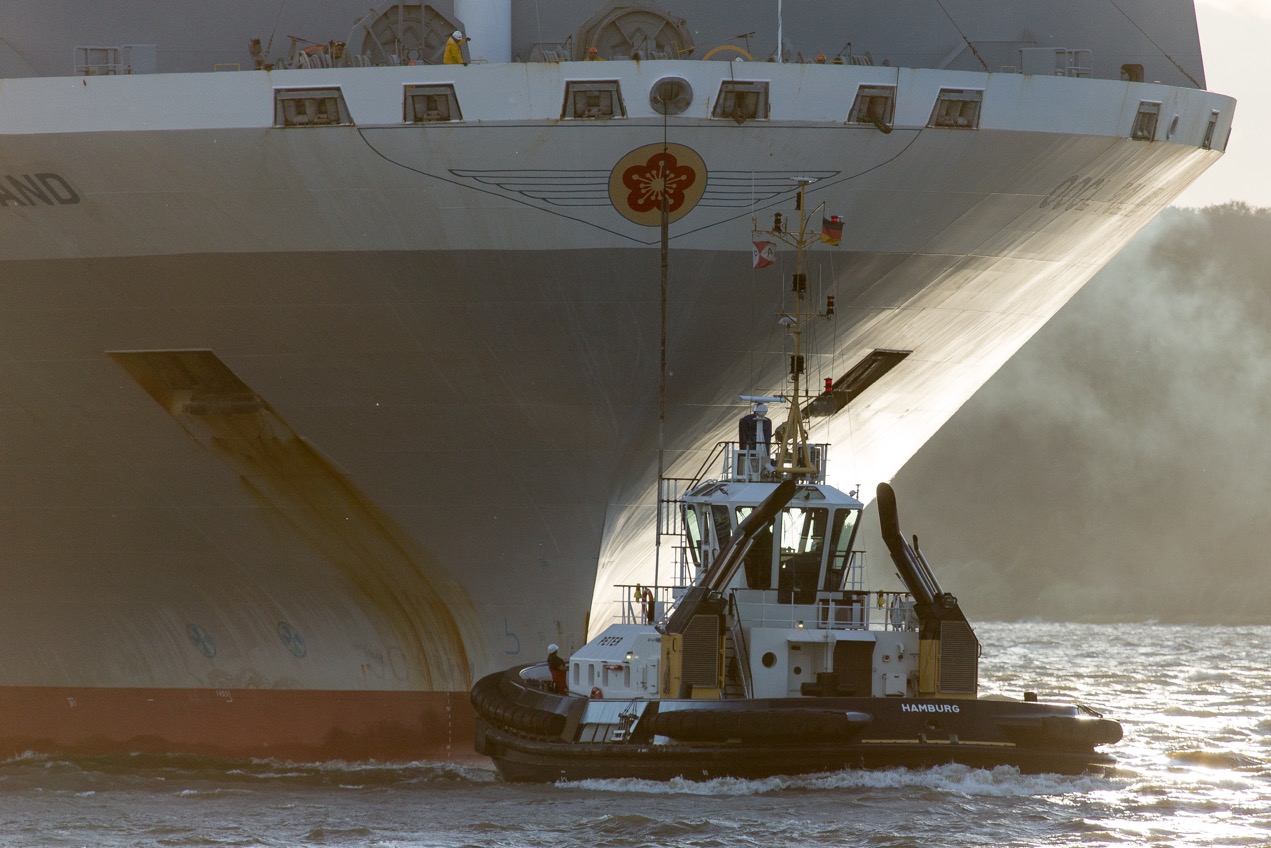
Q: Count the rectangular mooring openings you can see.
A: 8